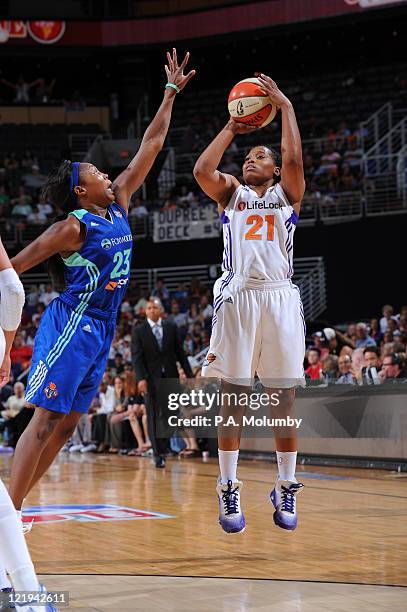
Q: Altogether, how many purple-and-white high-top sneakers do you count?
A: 2